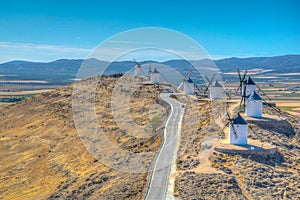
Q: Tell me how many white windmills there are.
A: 7